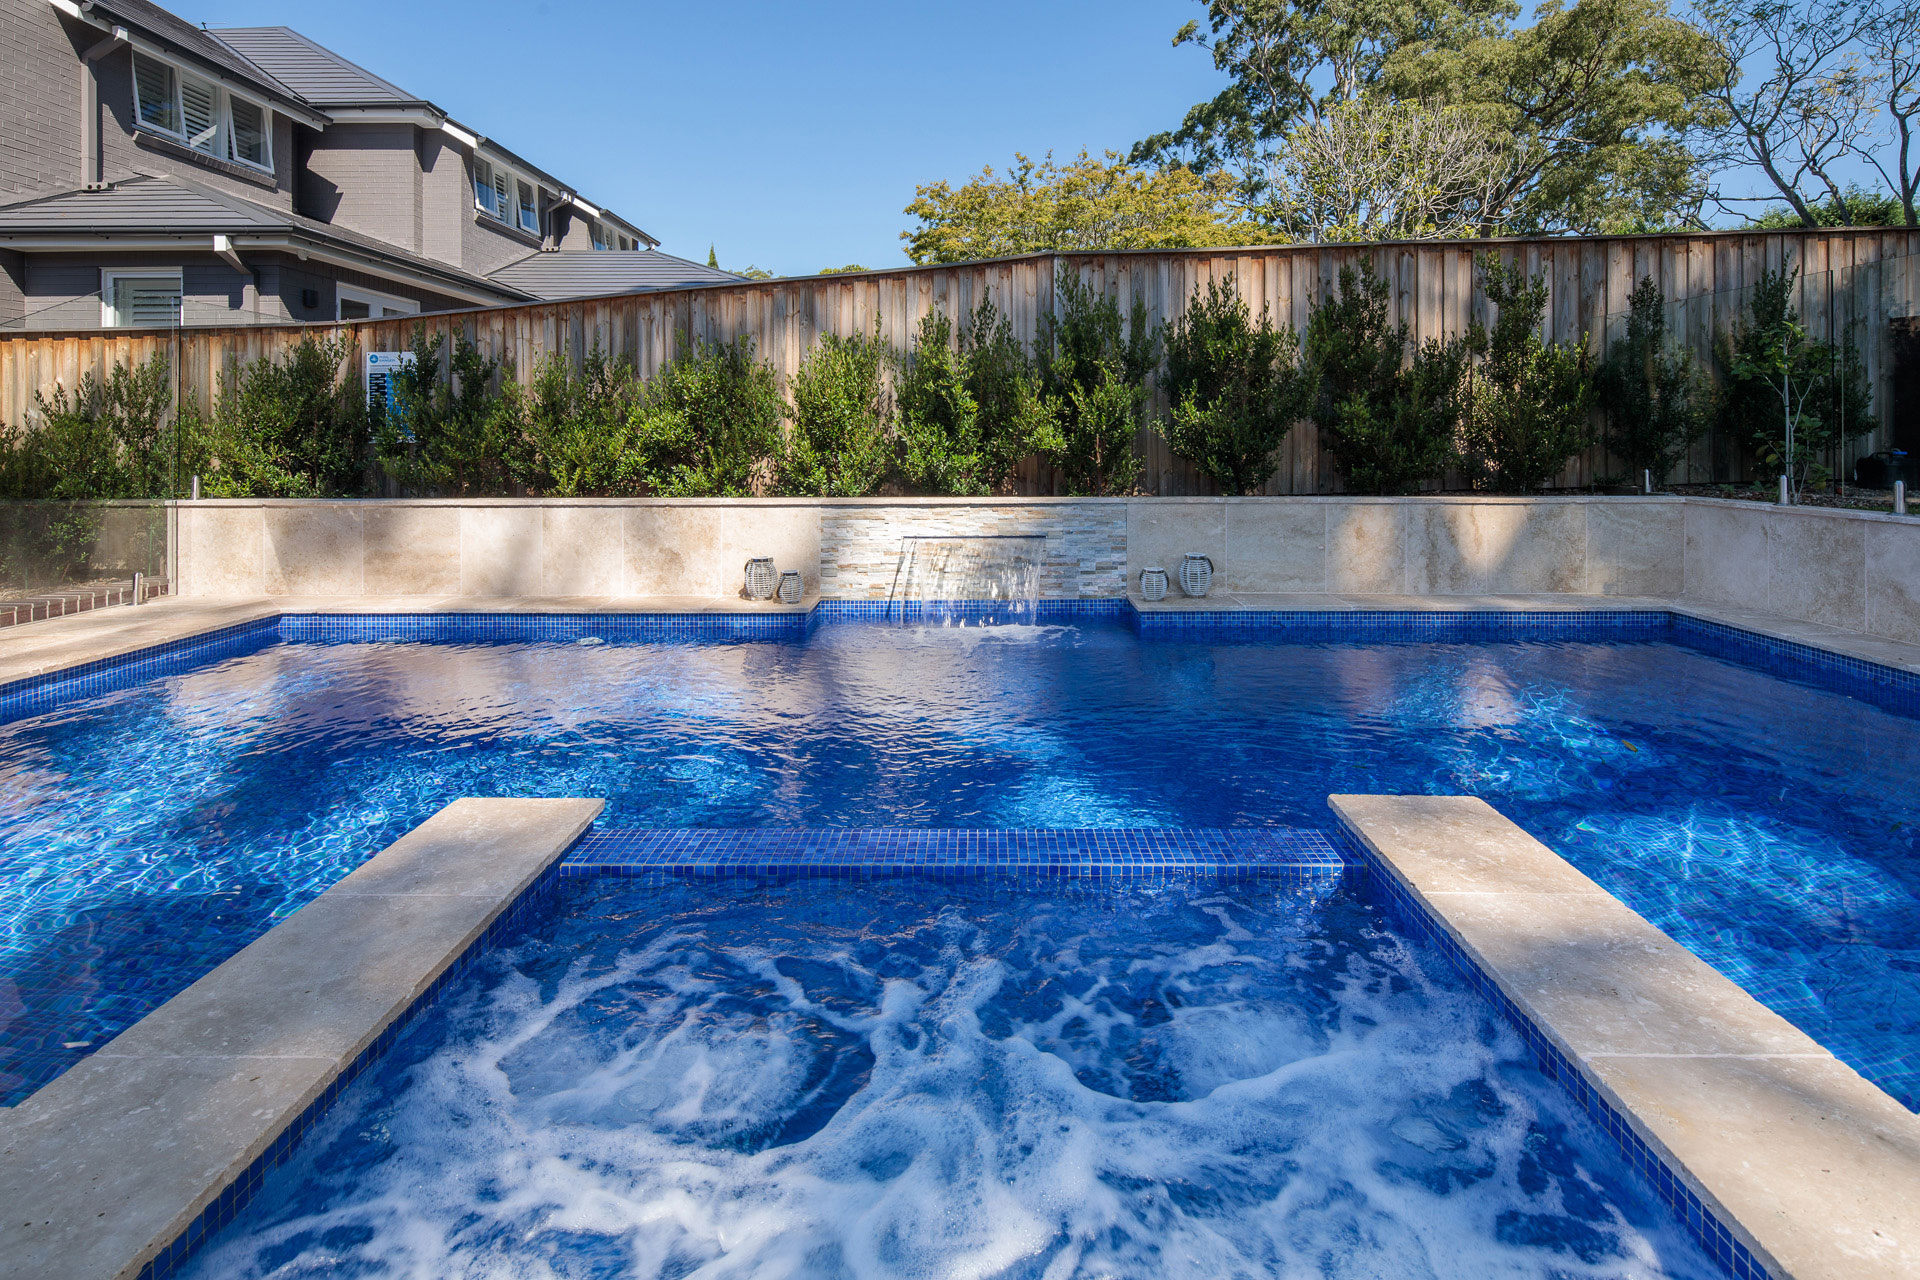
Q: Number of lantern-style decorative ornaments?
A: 4